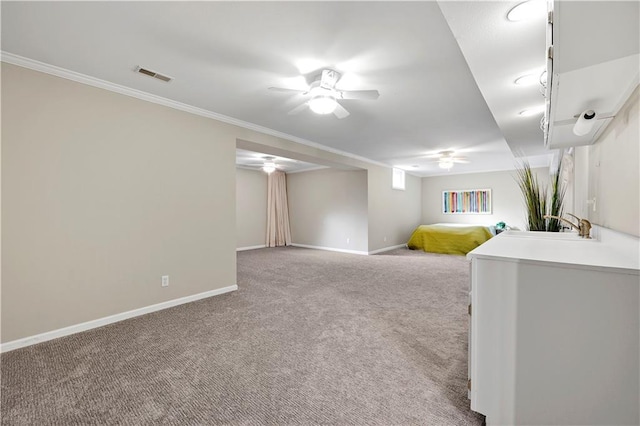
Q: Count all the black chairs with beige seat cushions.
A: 0